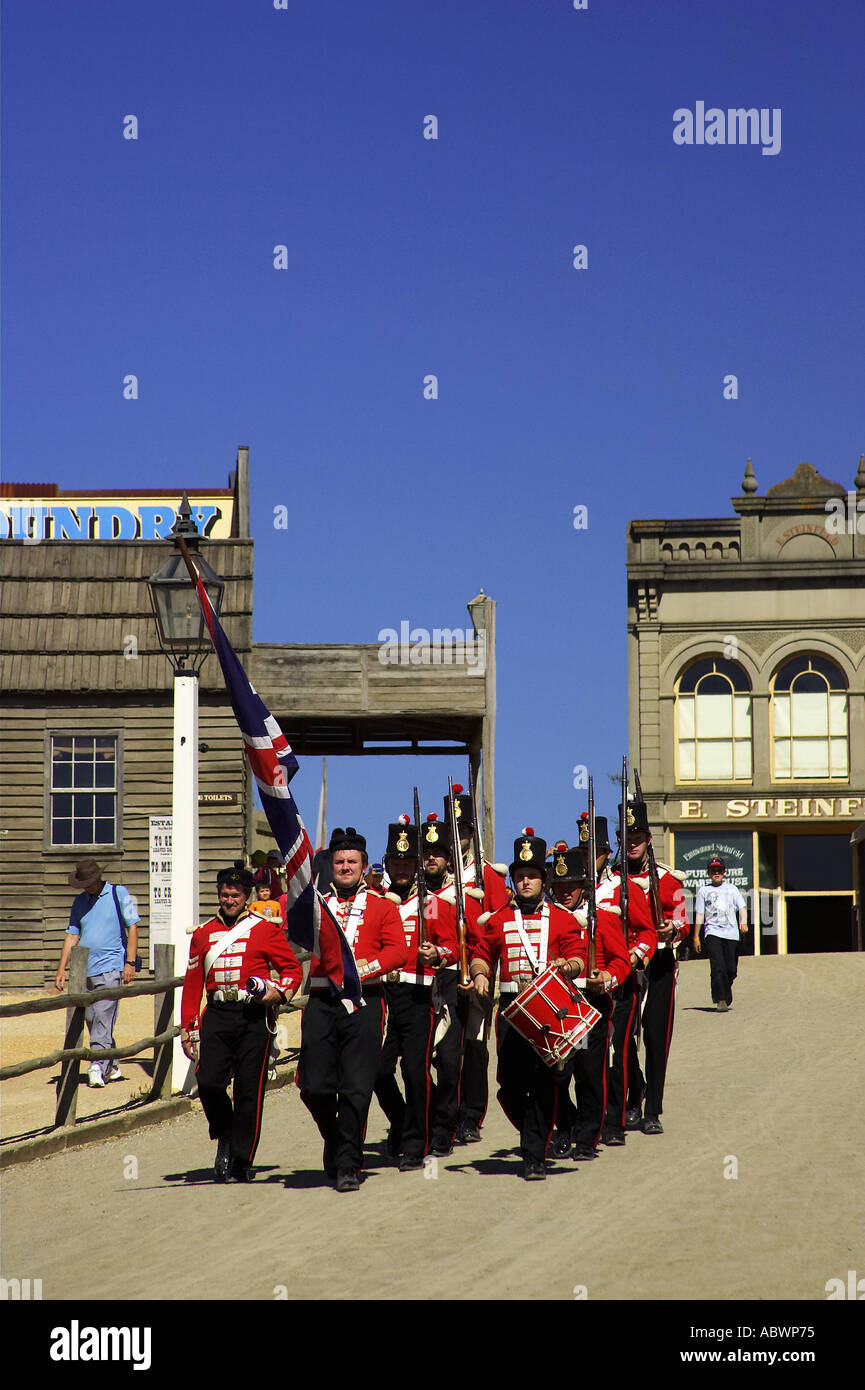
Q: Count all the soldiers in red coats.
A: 9